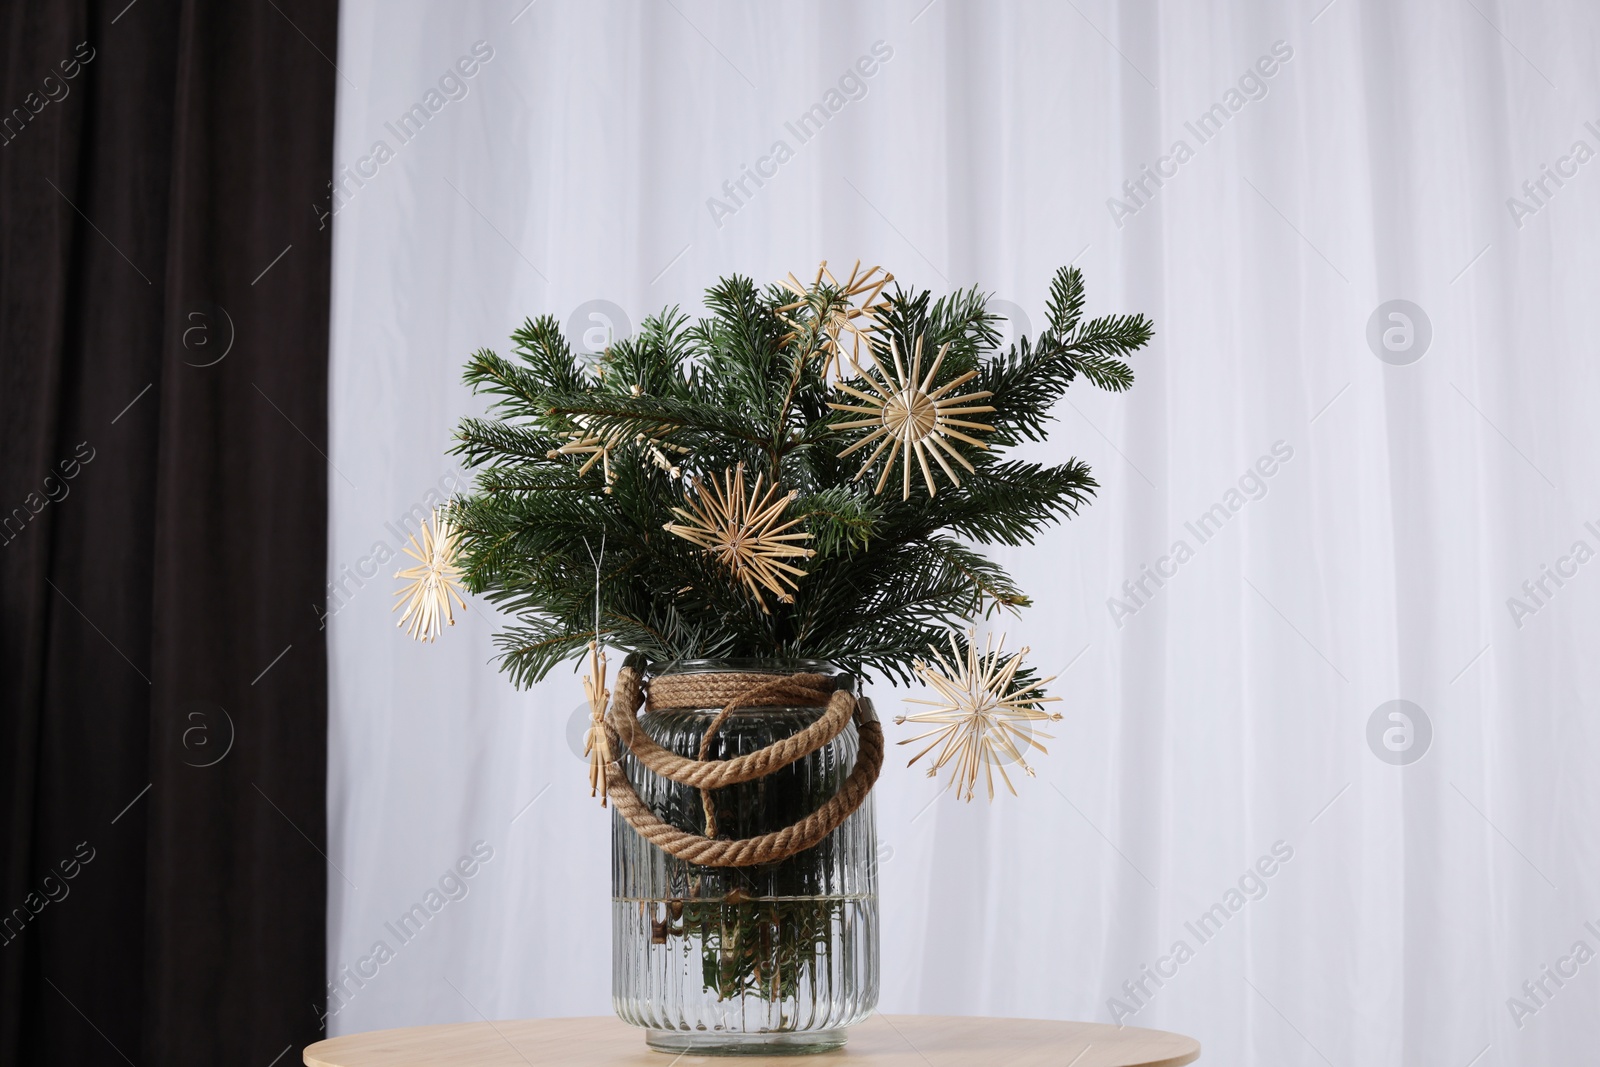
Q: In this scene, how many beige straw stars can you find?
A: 7